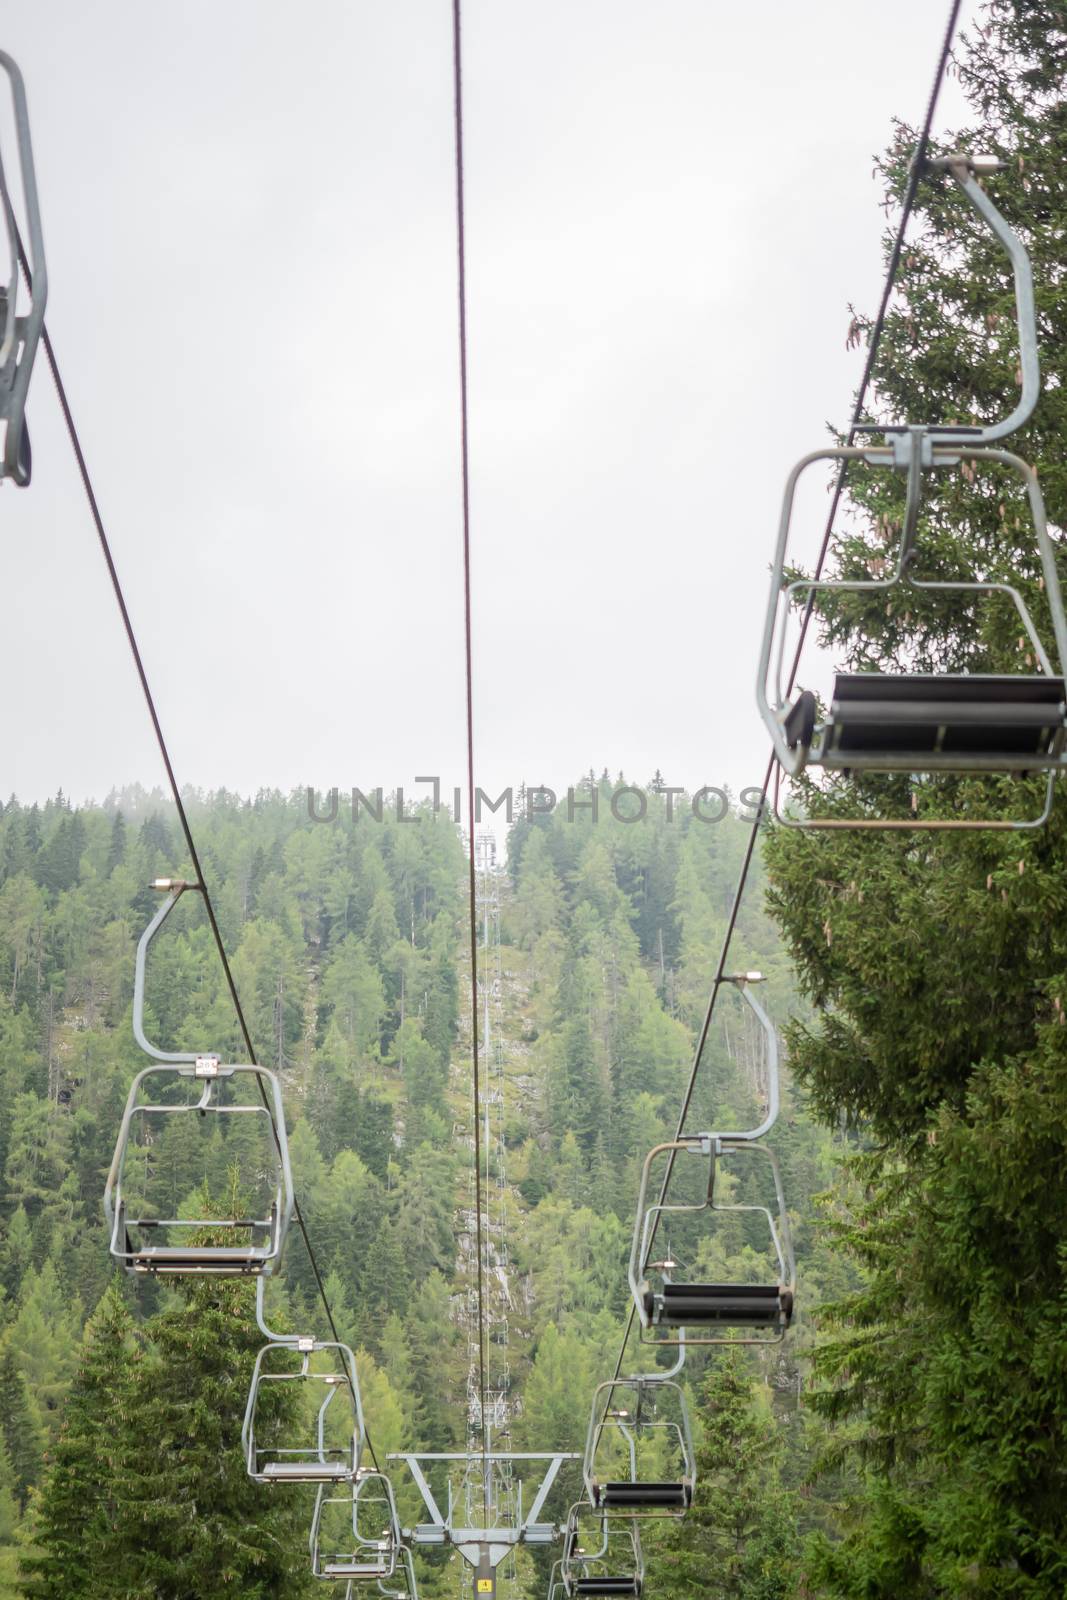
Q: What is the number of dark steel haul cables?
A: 3